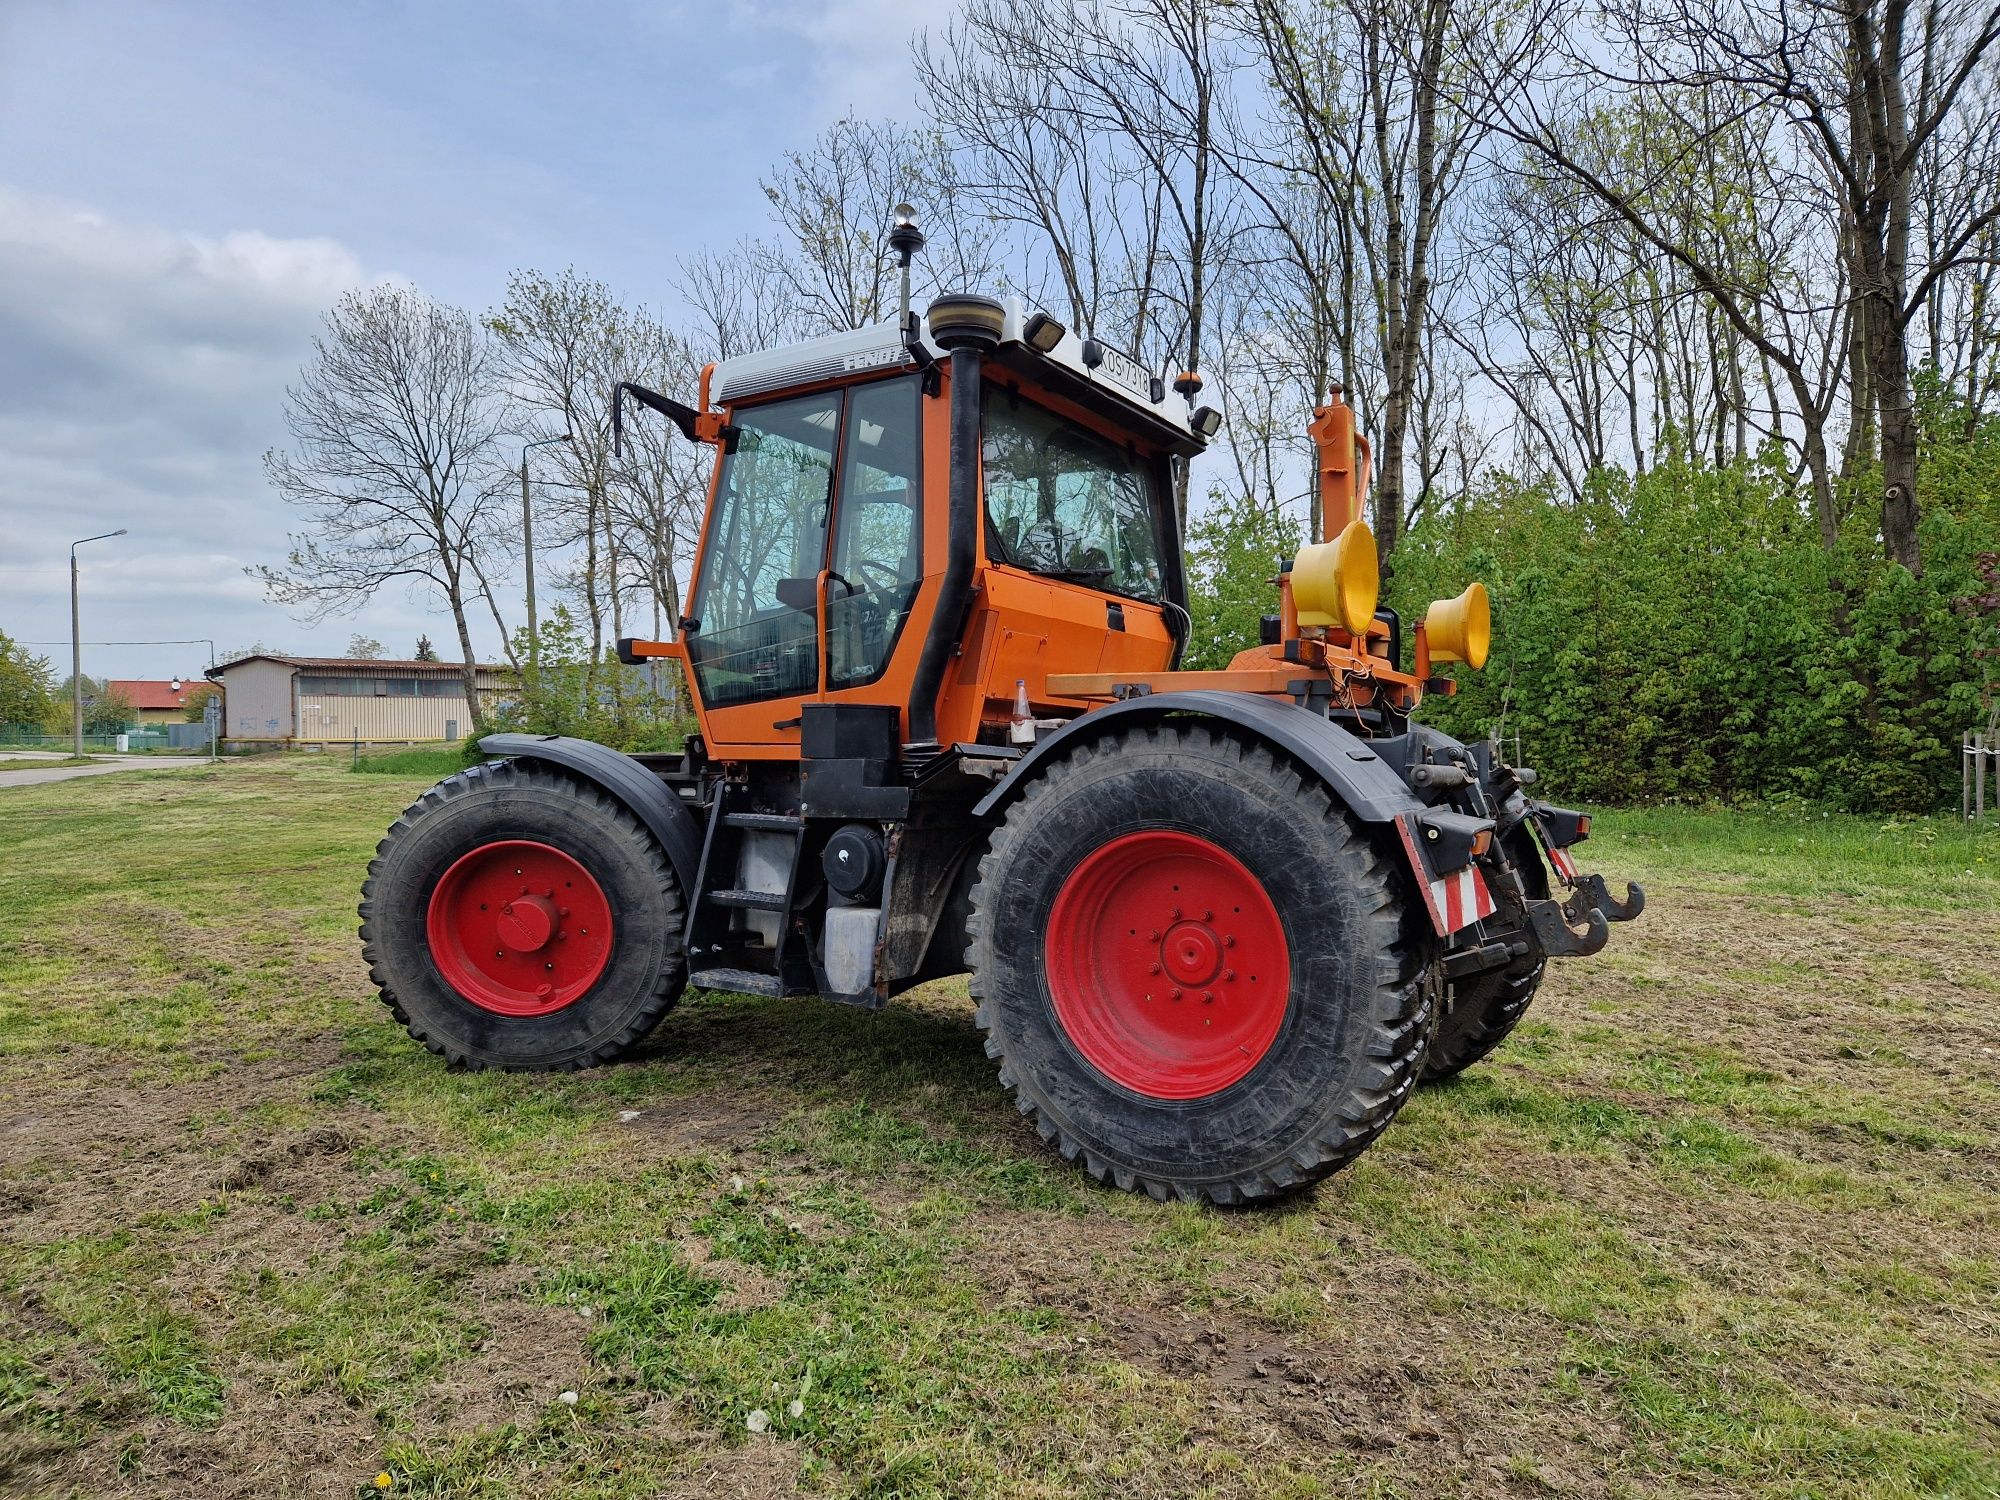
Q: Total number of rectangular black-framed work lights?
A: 2